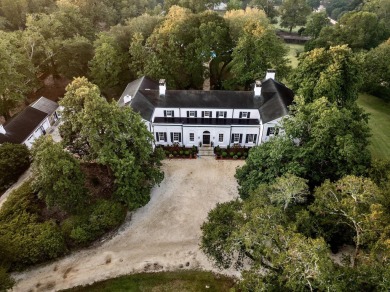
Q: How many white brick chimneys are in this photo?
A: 3